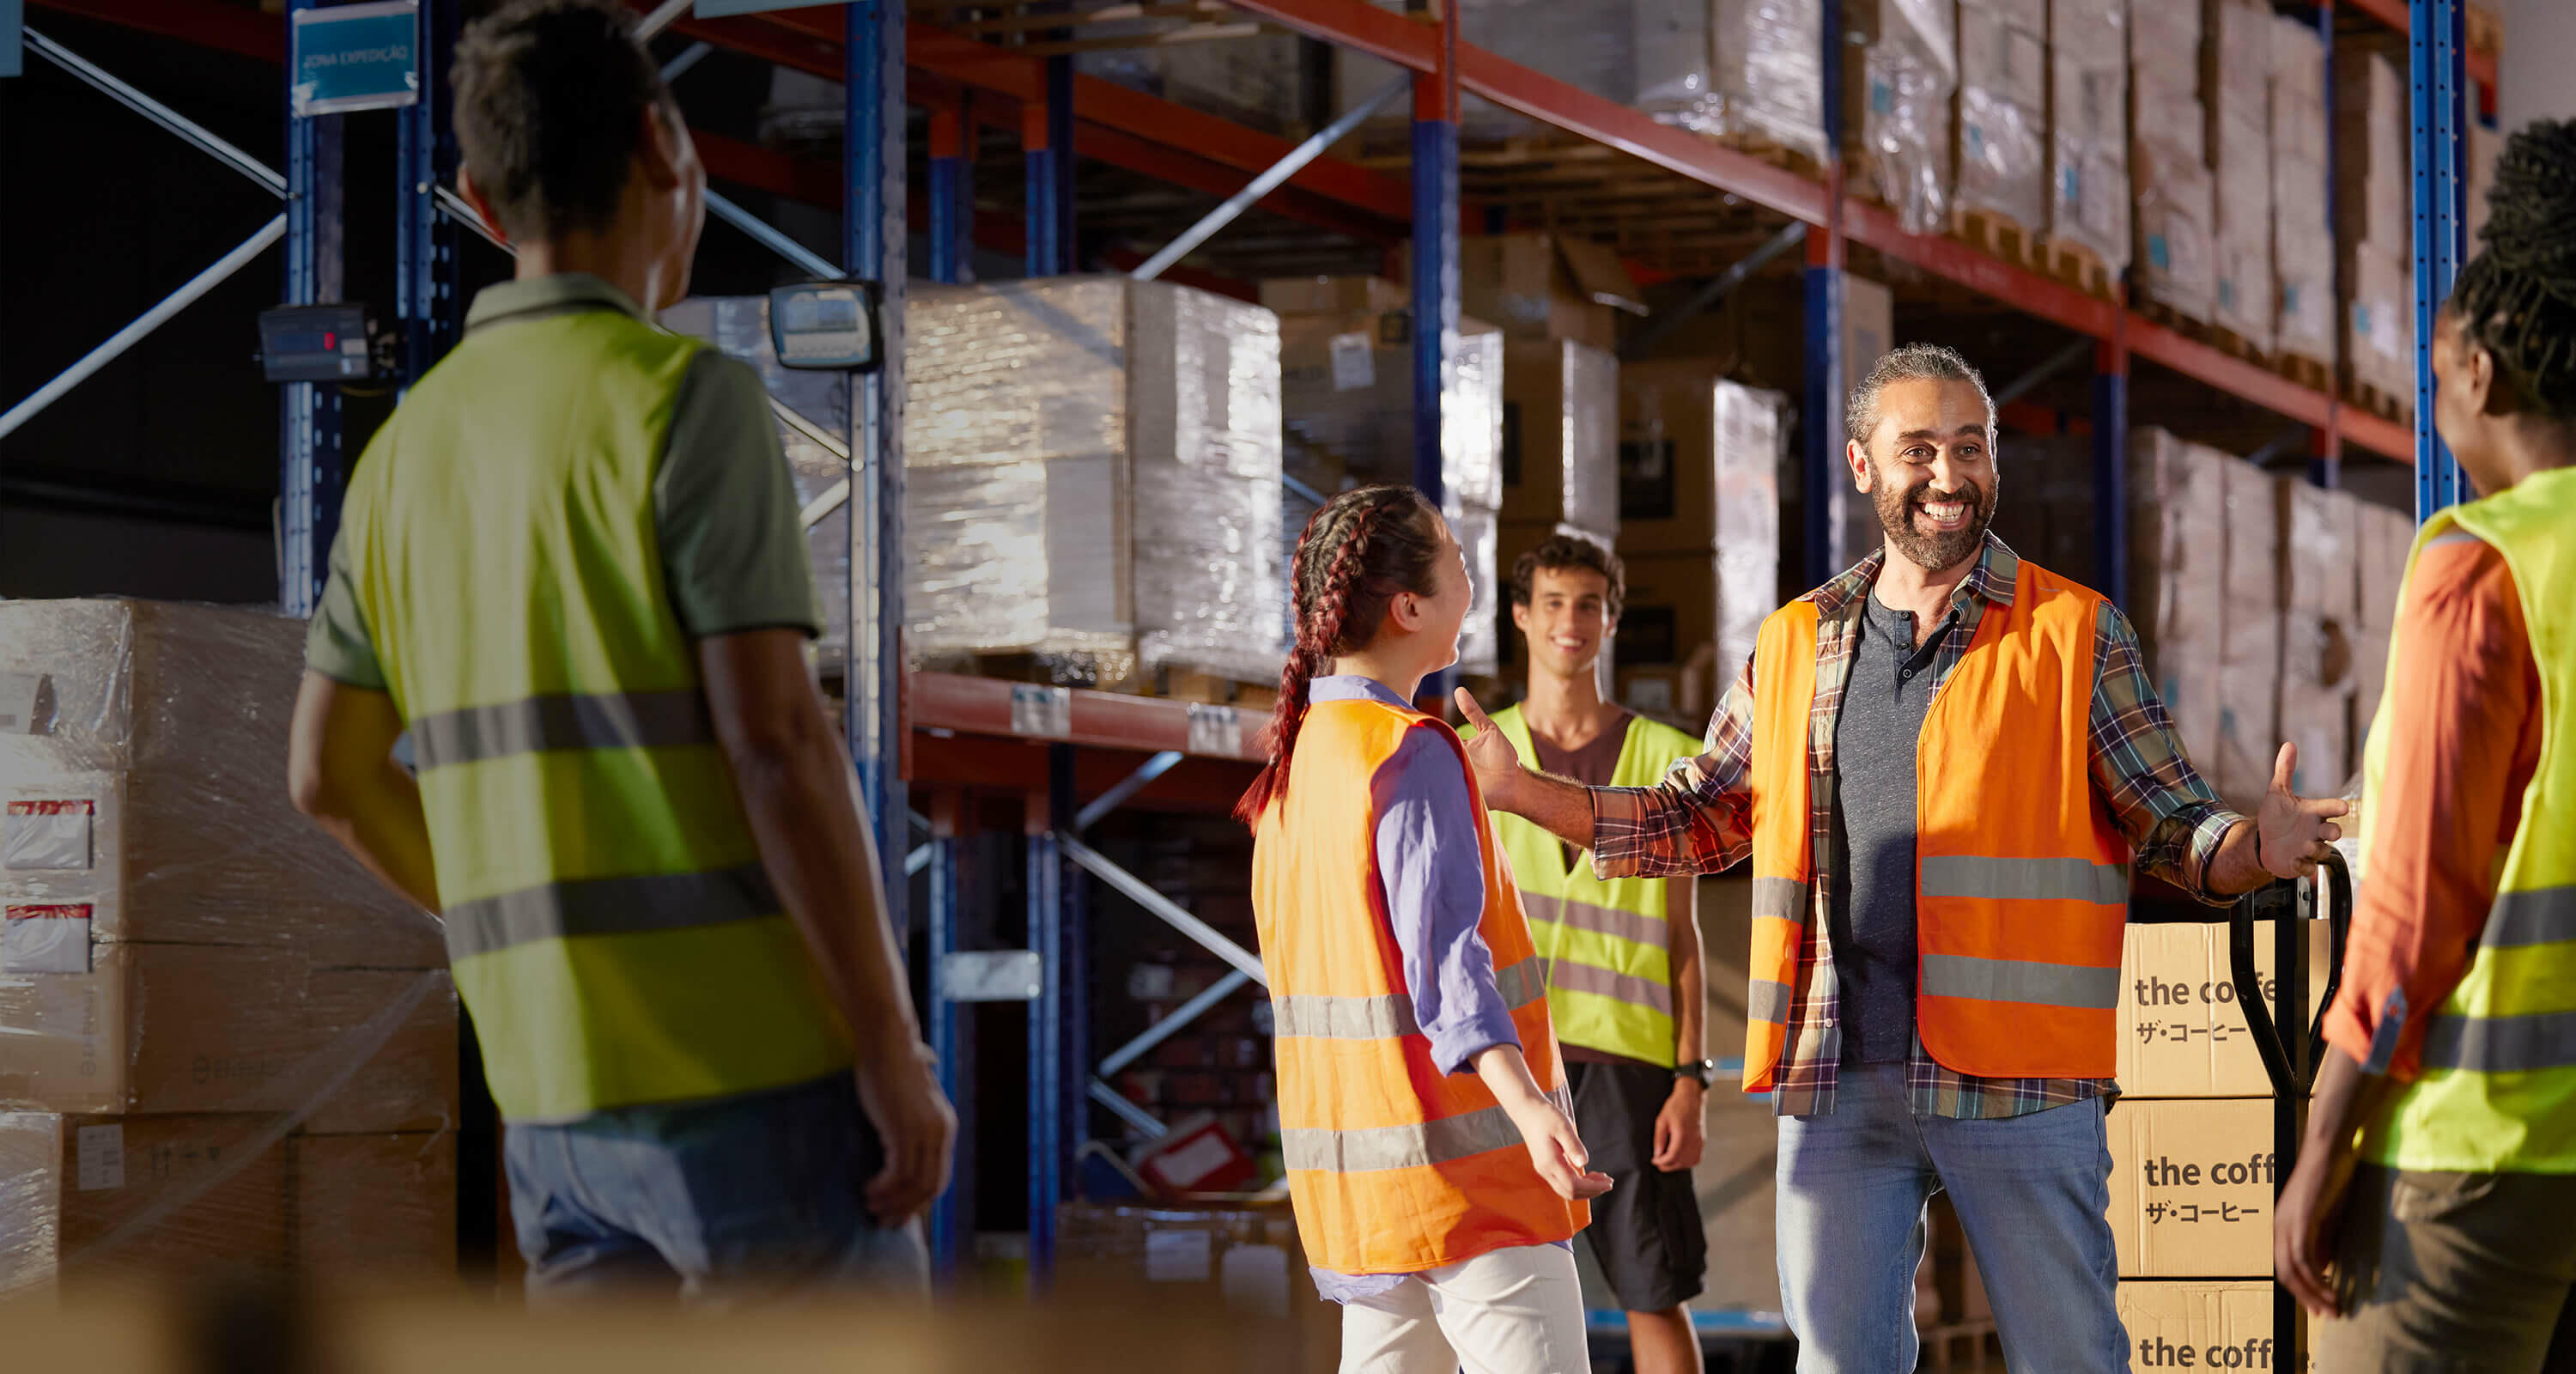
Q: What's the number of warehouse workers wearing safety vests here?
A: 5